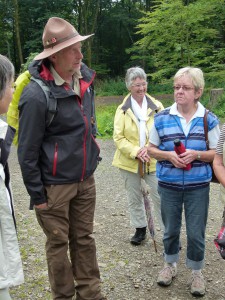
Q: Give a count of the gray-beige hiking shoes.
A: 2